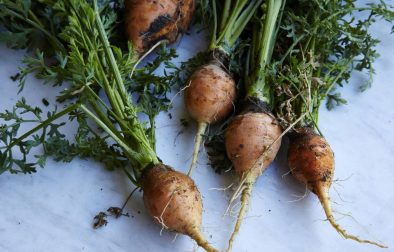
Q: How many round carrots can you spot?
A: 5